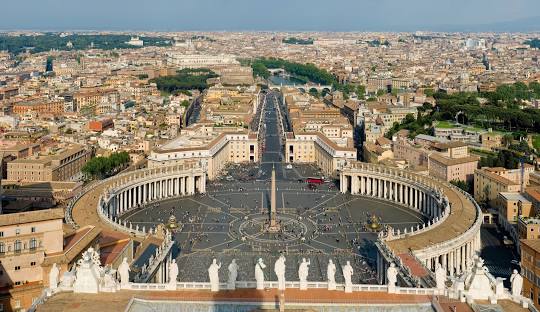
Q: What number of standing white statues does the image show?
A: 13